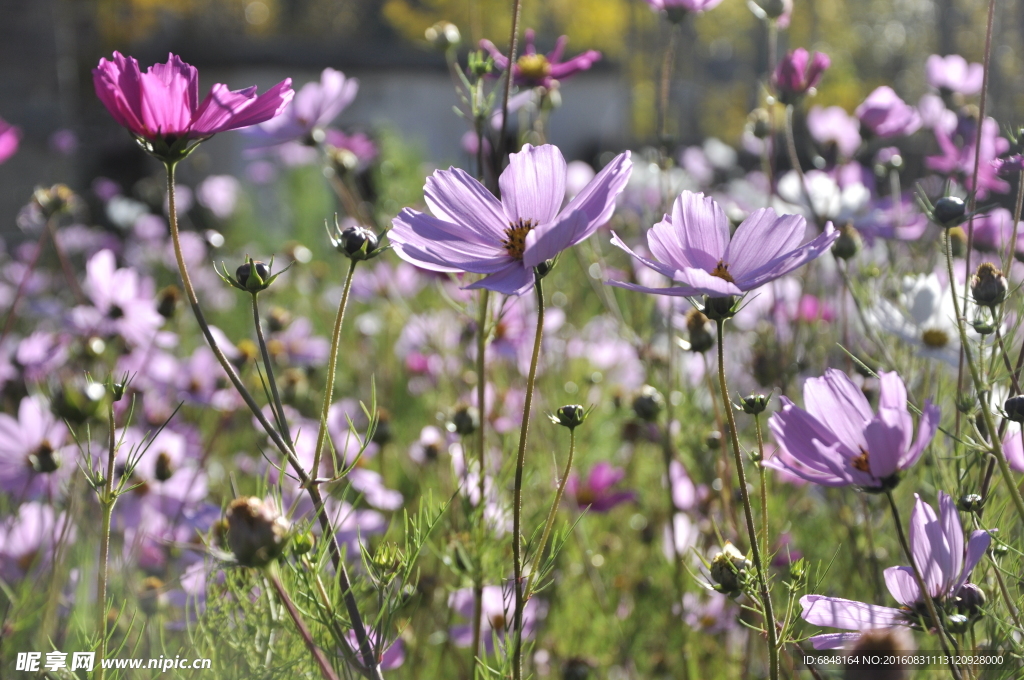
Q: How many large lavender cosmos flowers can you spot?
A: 4